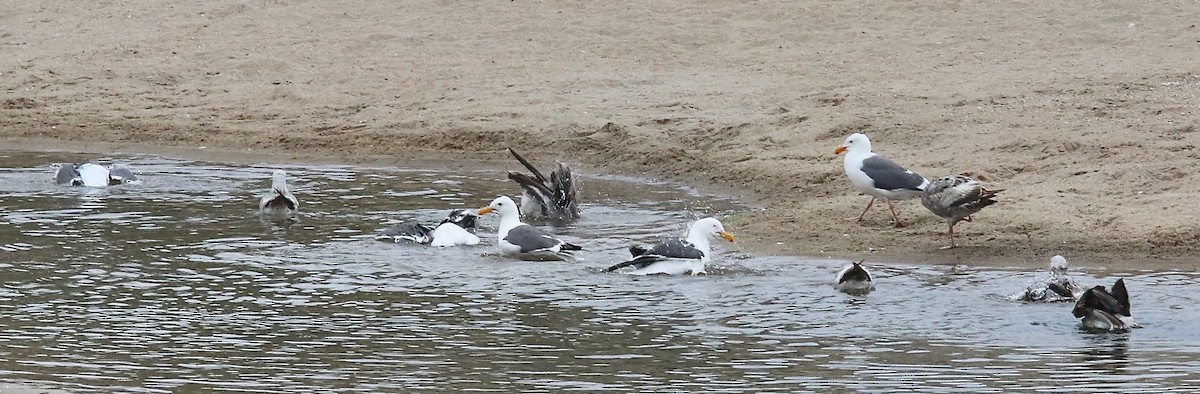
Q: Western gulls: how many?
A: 11